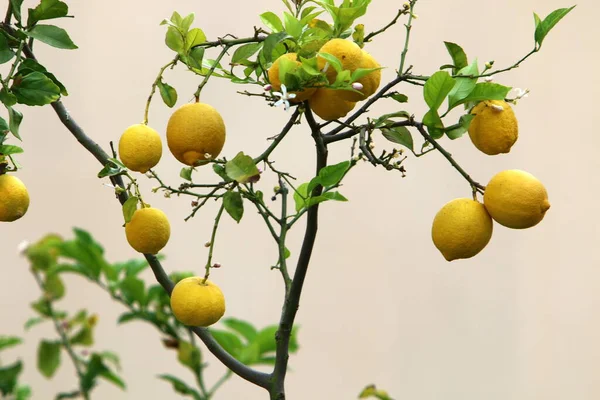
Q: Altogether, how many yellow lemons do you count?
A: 12